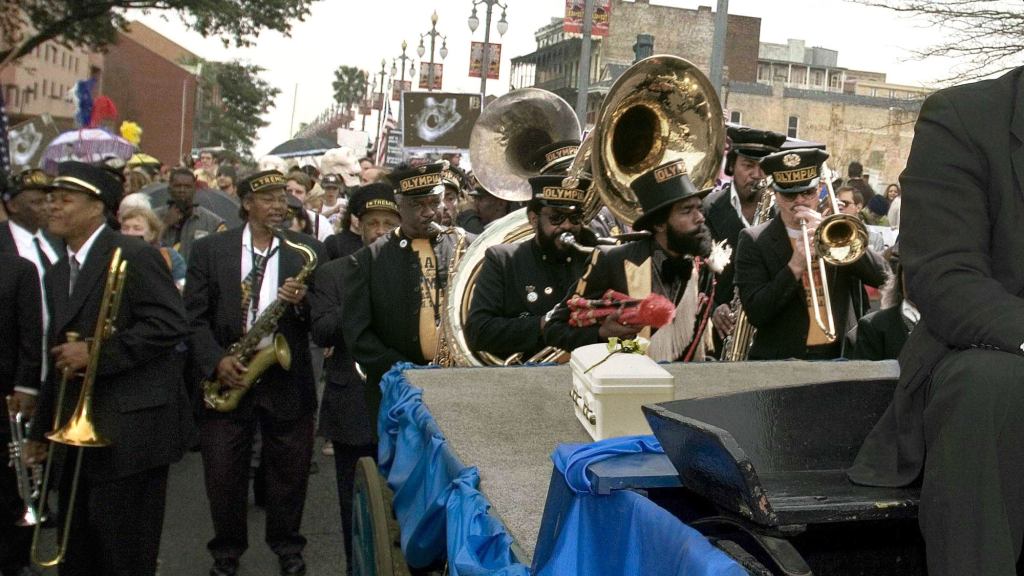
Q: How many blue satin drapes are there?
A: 2